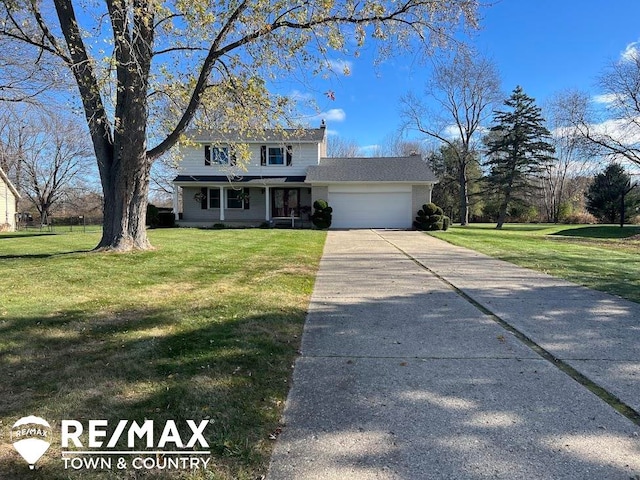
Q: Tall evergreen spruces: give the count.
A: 1